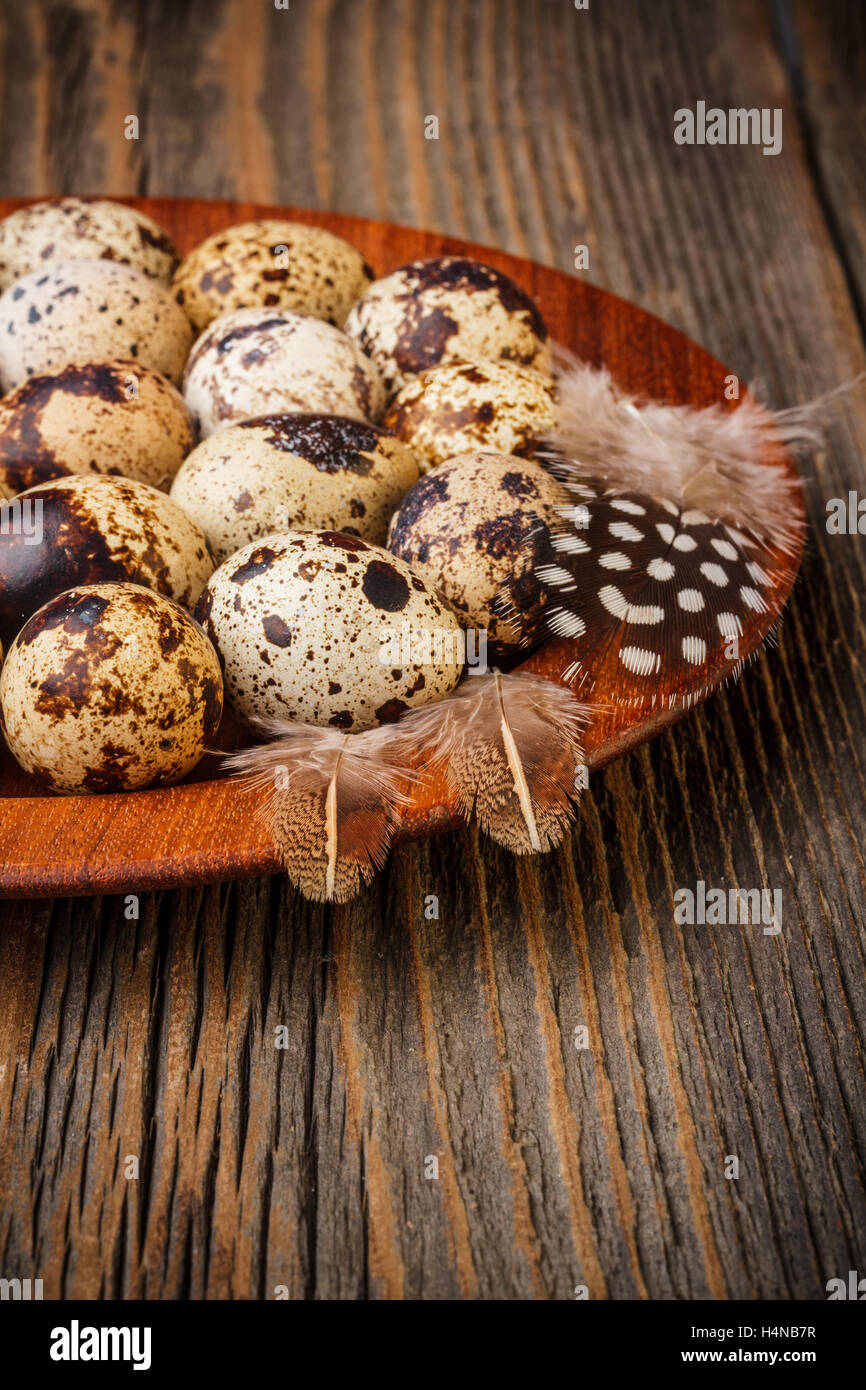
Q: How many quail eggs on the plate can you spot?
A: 12